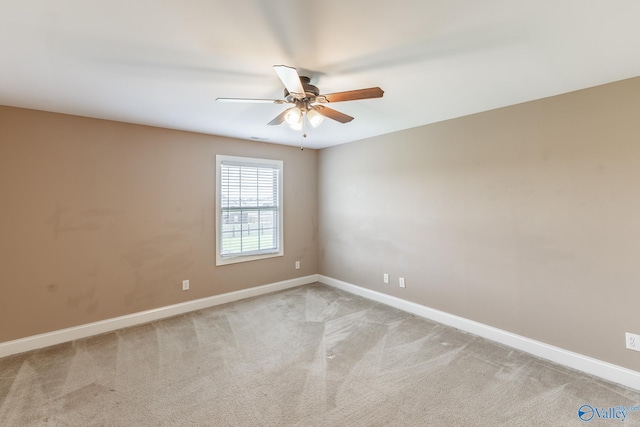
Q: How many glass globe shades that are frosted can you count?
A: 3